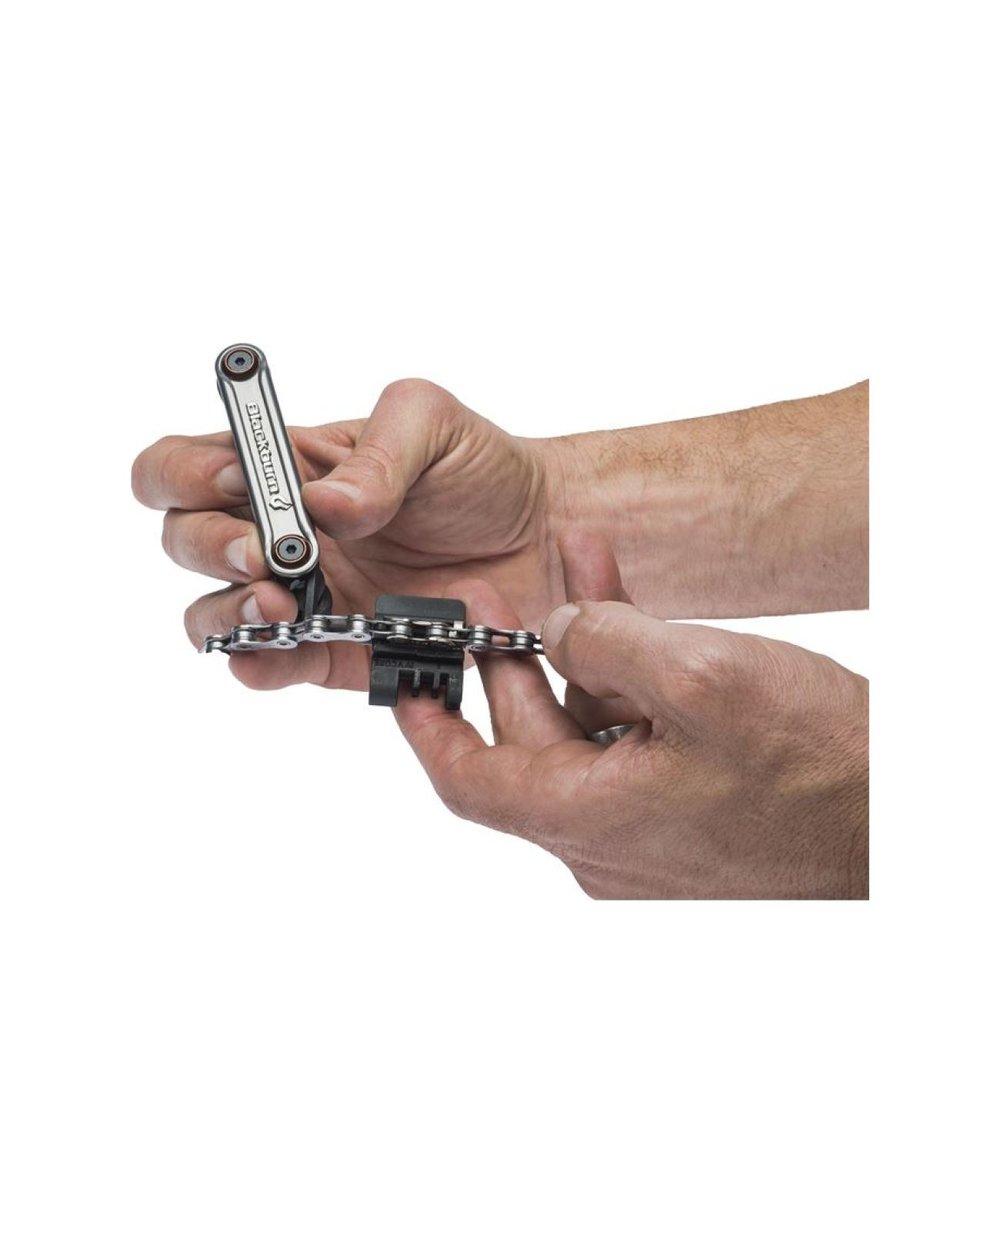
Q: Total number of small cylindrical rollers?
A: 9